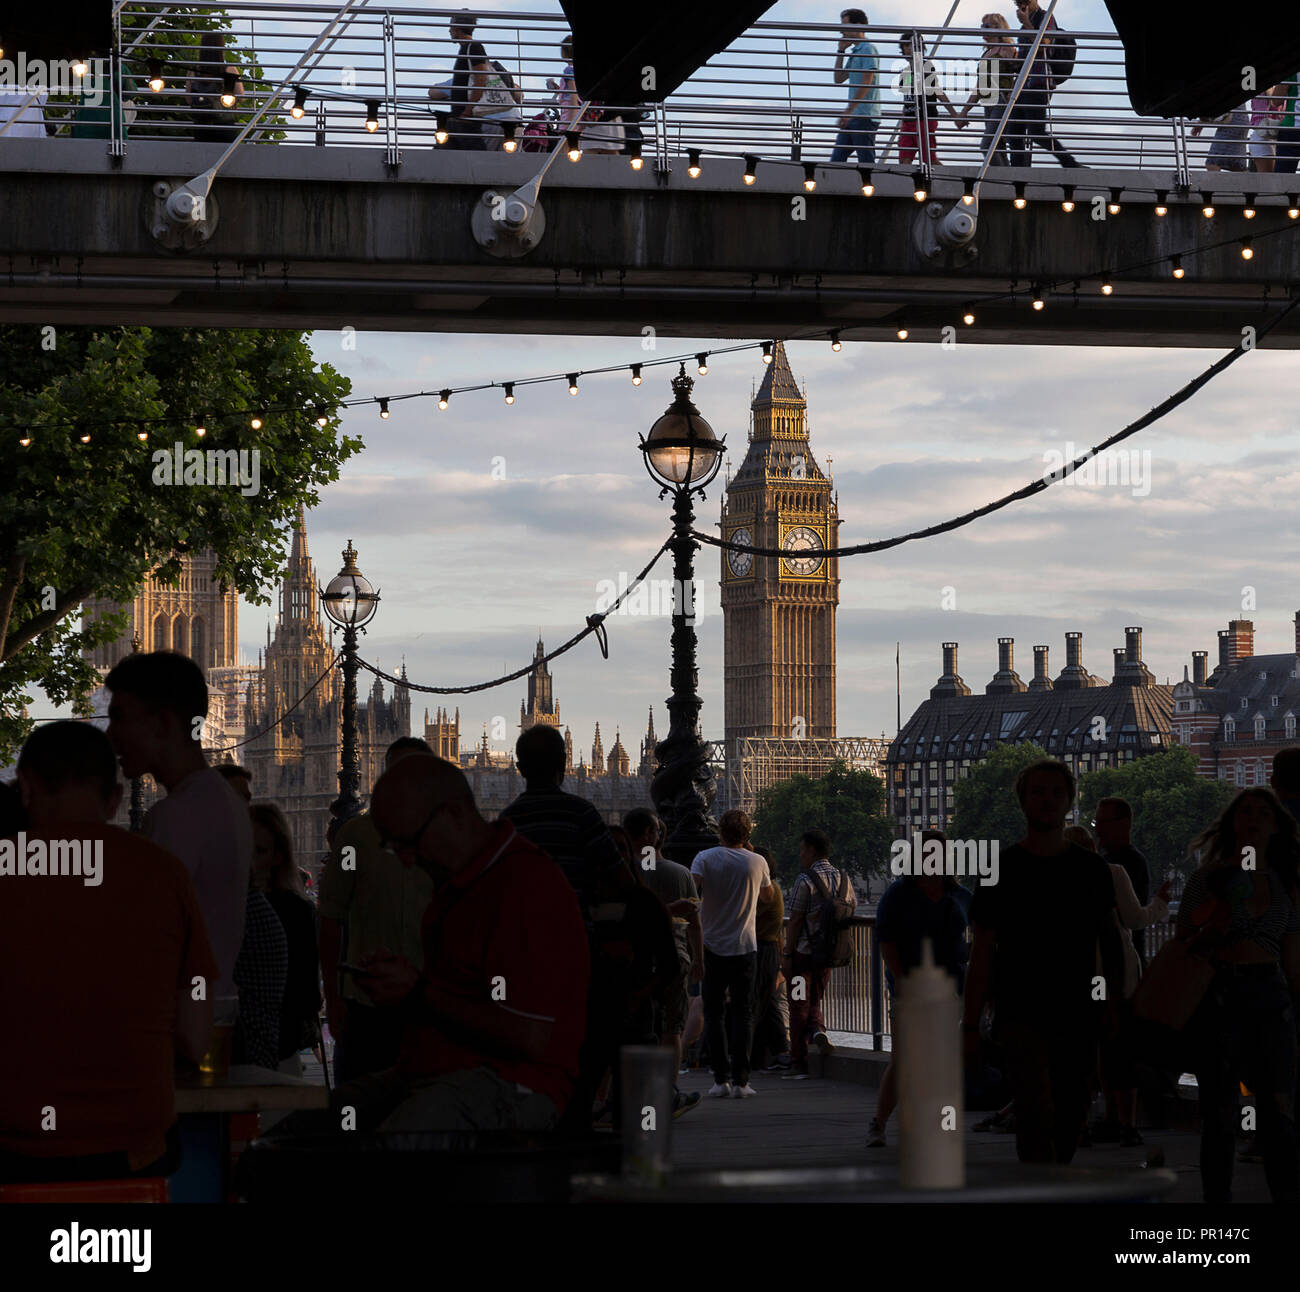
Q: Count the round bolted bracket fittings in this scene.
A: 3